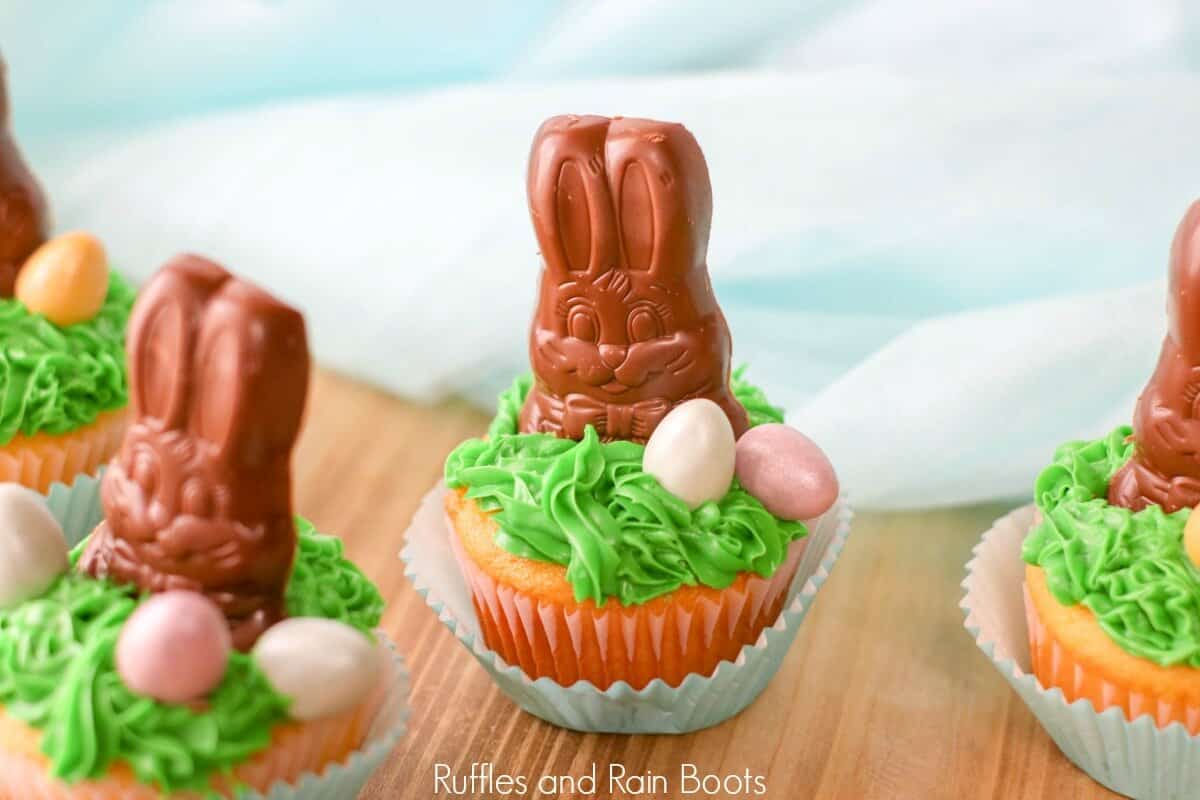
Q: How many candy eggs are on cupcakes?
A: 7